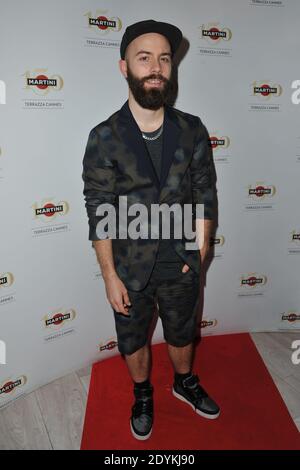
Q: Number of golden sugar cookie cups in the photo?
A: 0